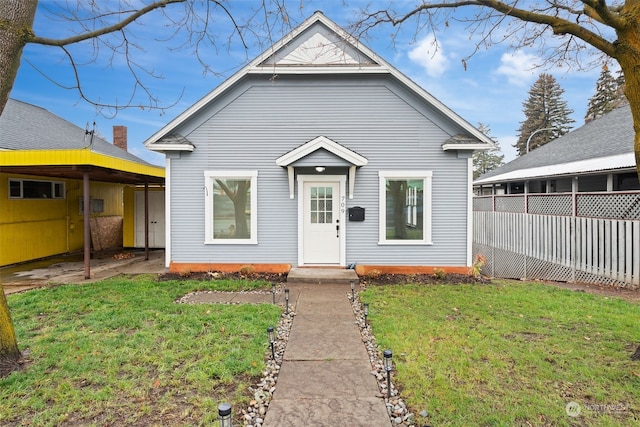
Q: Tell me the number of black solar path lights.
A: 7